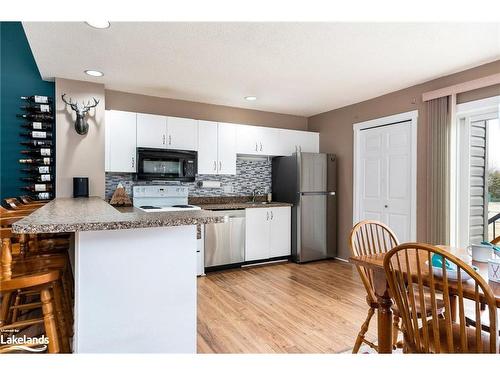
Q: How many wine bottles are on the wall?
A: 12